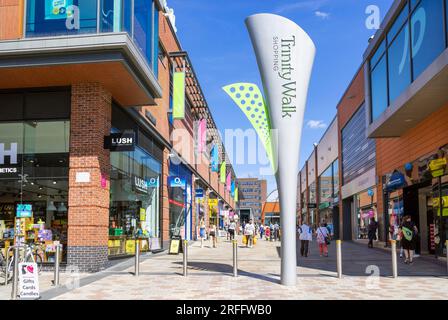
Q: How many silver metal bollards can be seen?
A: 7